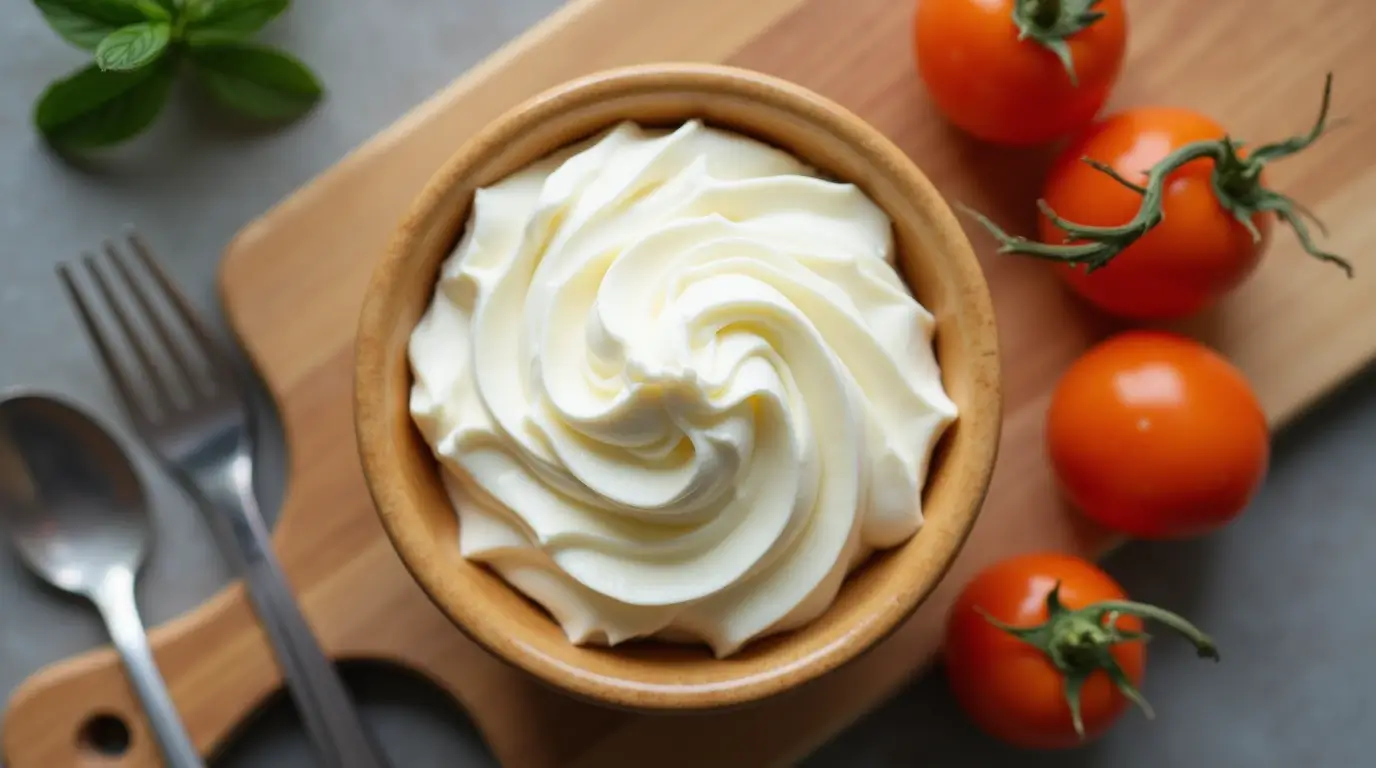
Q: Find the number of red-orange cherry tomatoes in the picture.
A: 4